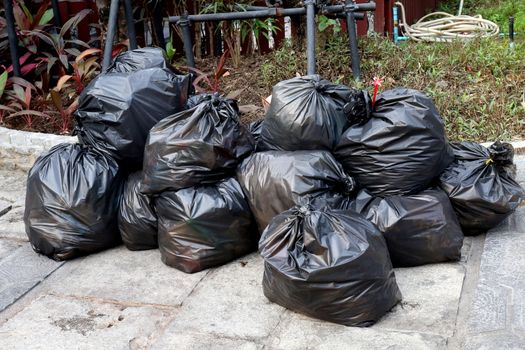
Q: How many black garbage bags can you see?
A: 13